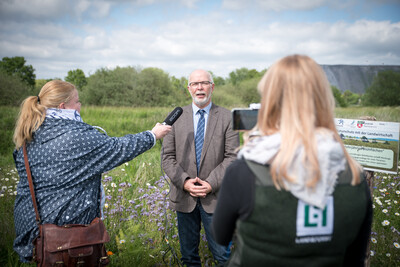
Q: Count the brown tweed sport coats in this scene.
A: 1